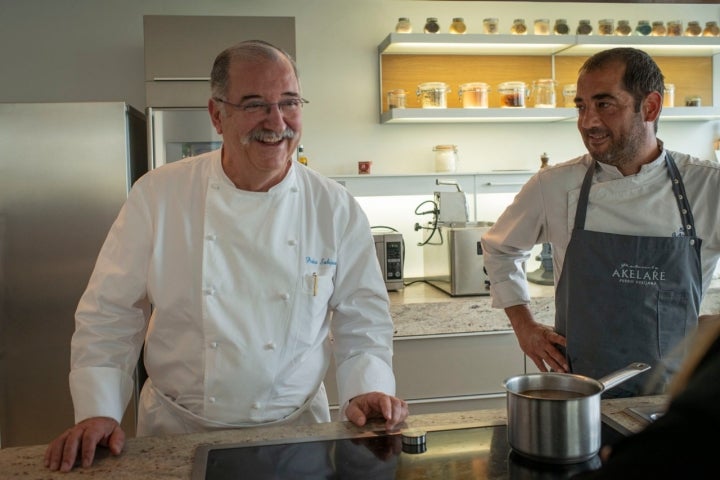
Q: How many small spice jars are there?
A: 15